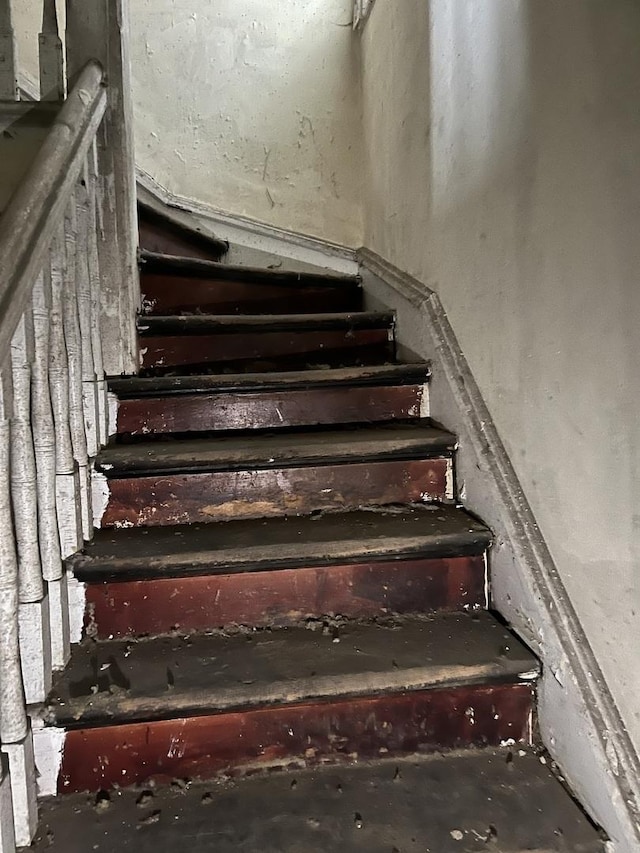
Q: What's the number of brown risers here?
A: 7